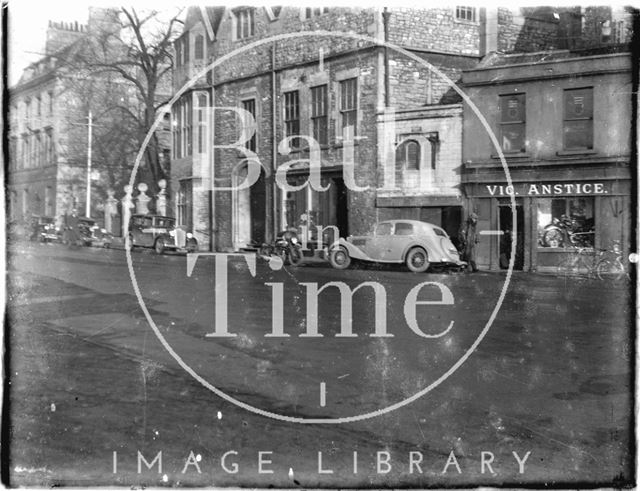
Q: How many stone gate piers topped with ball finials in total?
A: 4